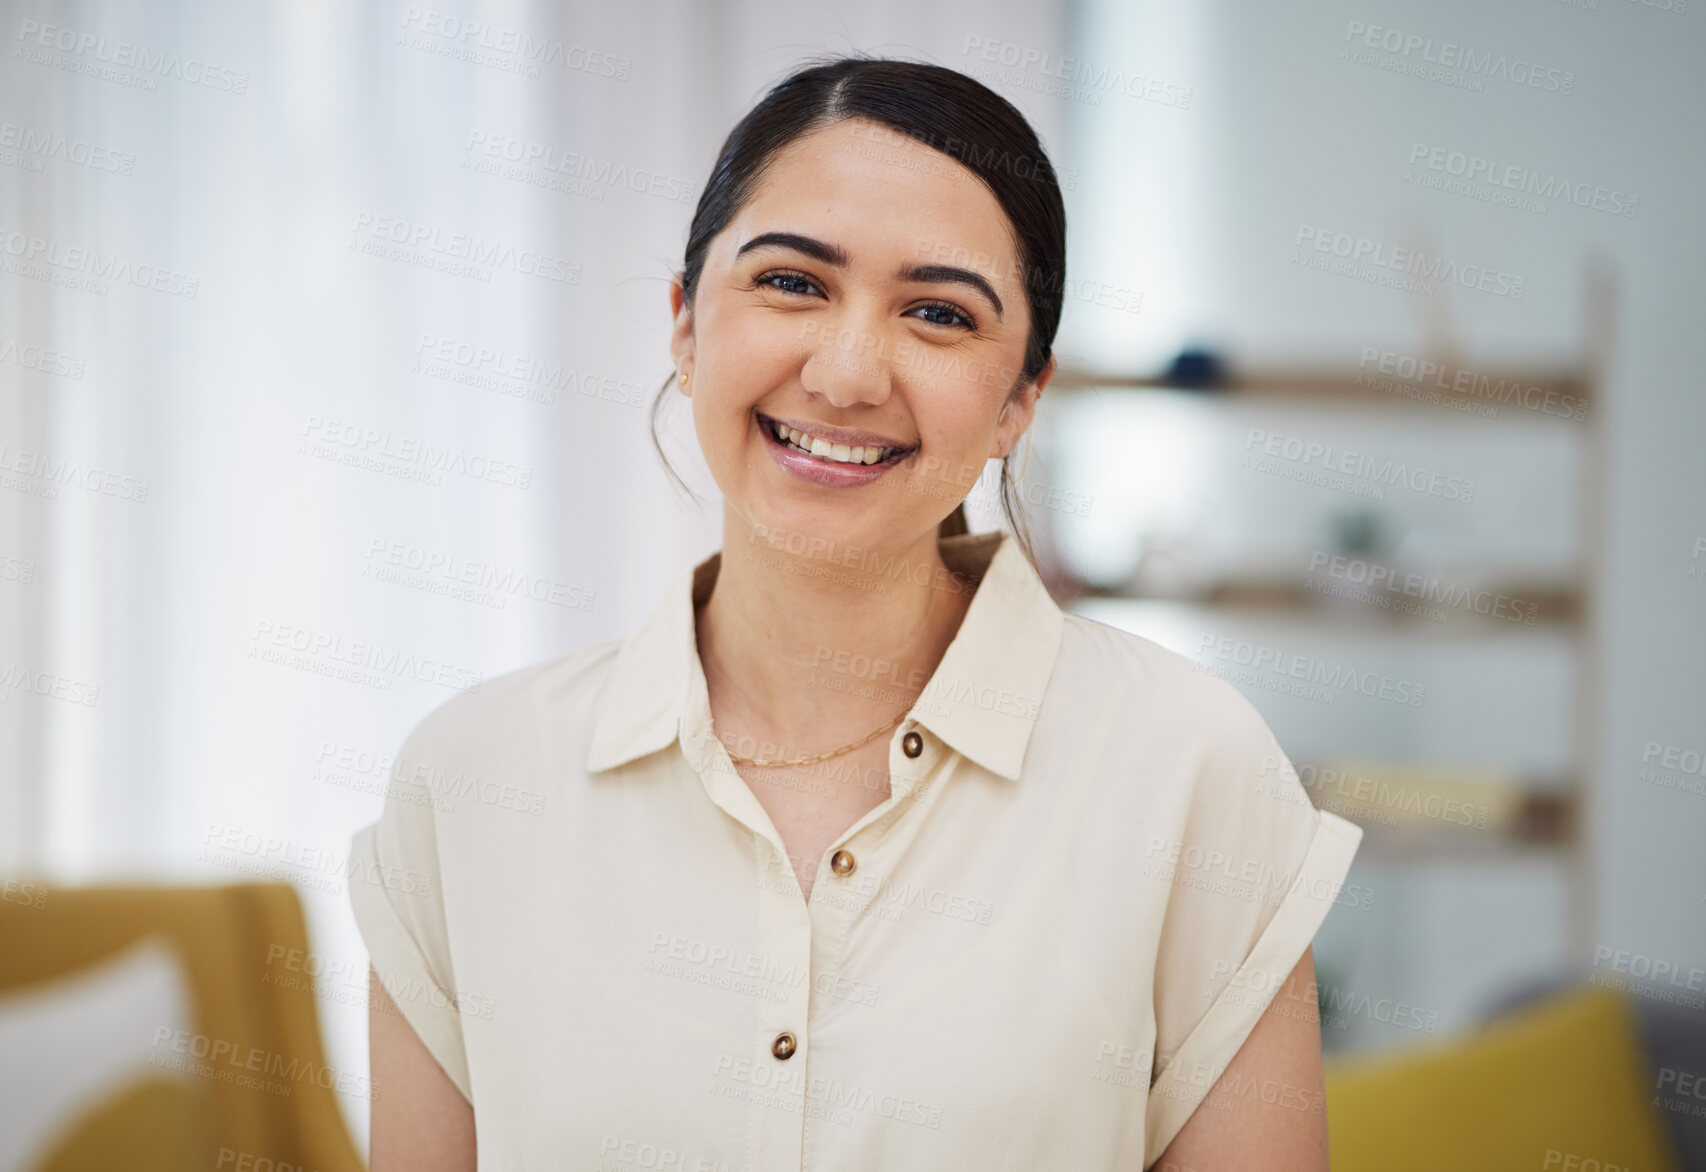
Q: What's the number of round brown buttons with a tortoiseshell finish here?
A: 3